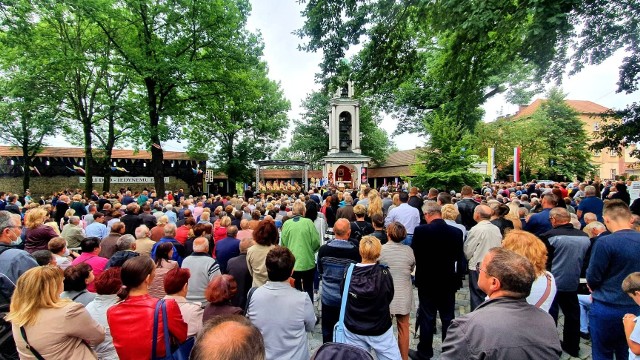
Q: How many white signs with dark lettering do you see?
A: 1